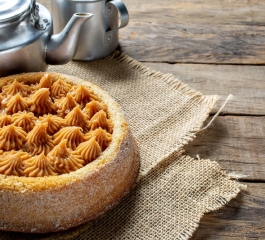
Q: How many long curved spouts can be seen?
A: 1